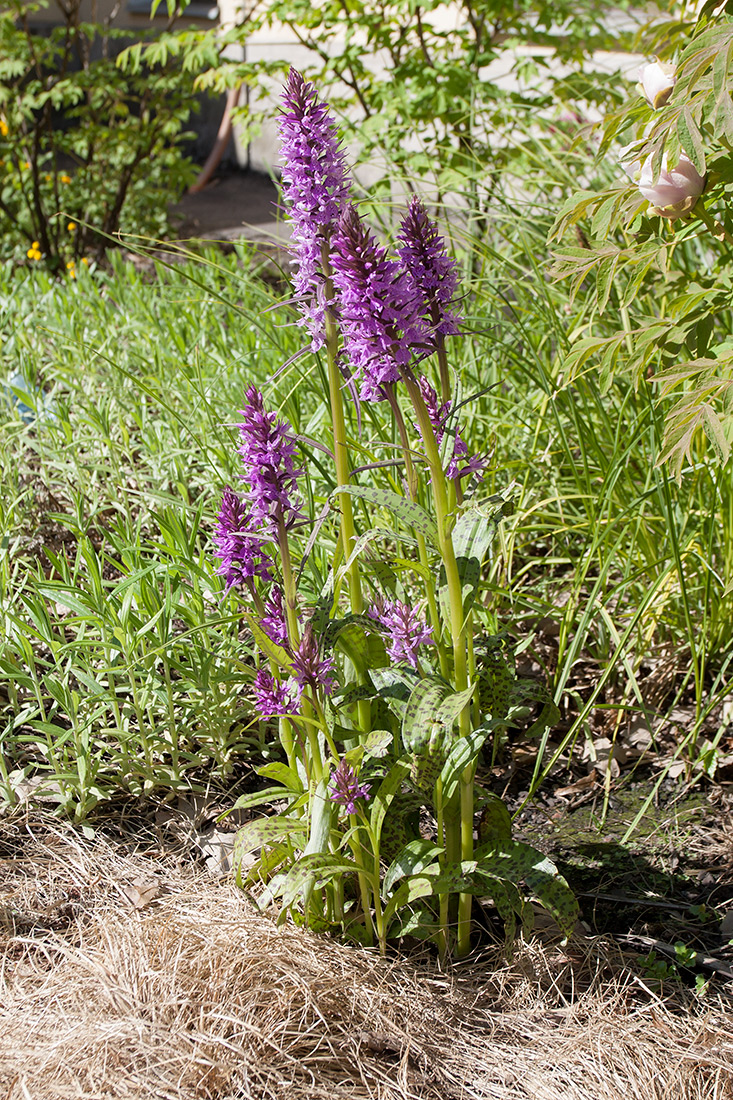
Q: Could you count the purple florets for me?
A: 11